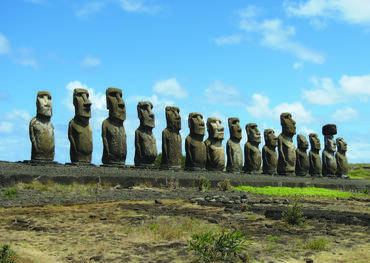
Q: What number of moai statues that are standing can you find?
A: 15